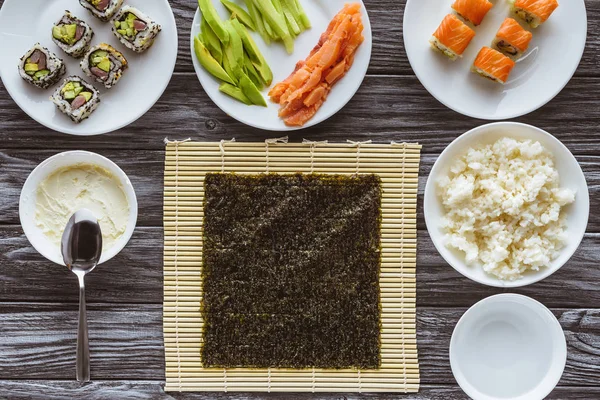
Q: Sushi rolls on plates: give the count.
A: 11